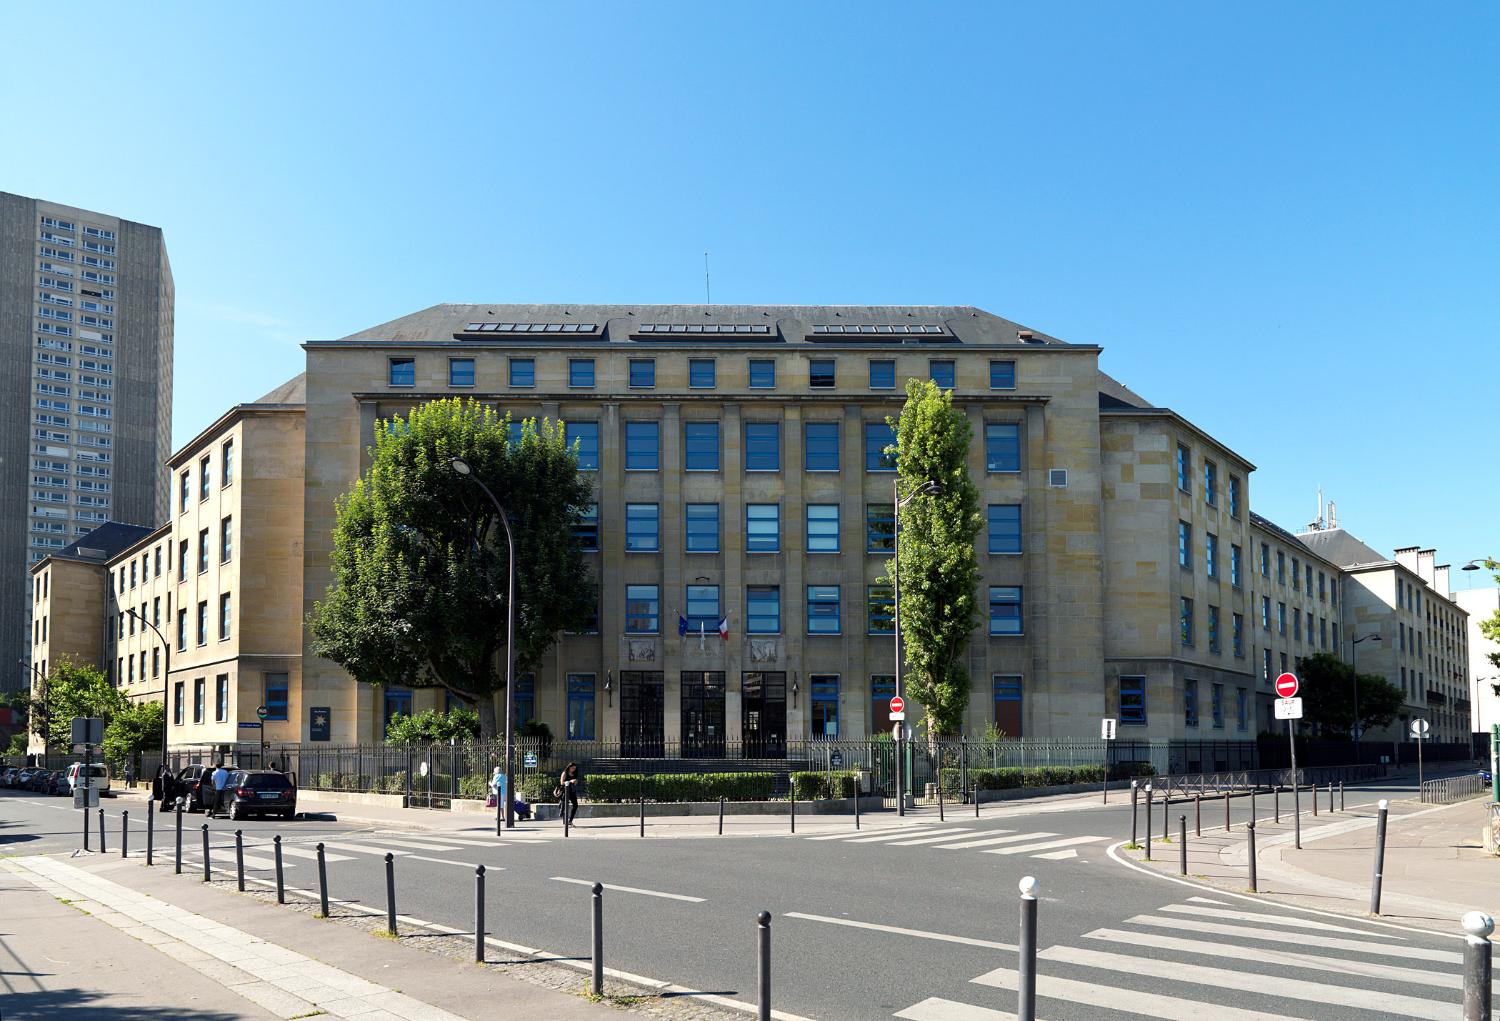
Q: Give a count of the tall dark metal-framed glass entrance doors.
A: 3